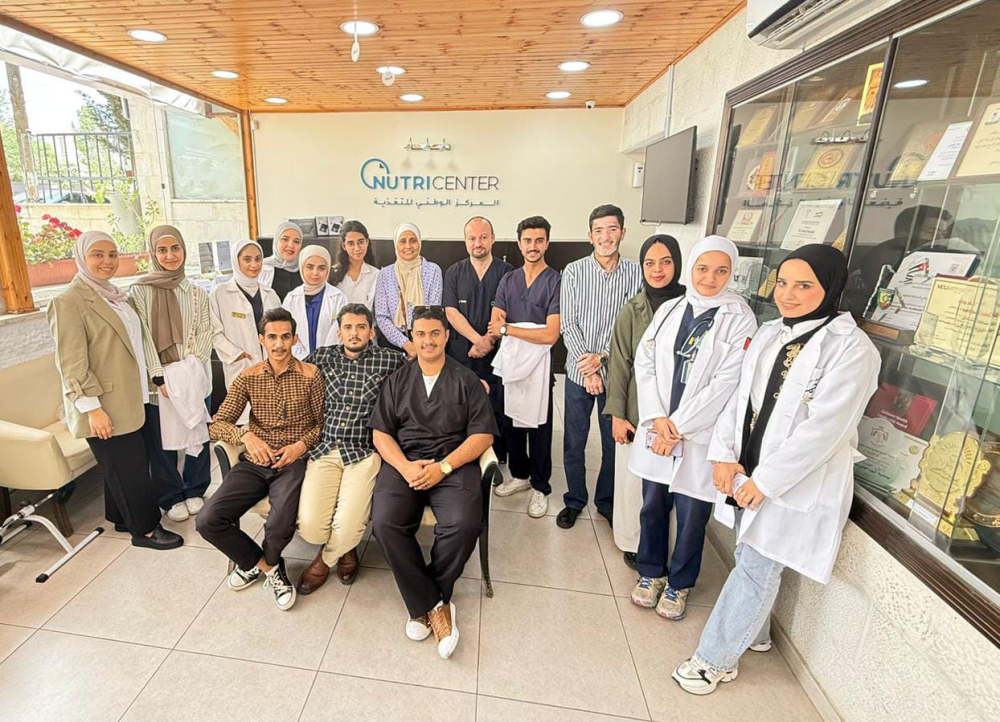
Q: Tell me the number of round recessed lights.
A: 9